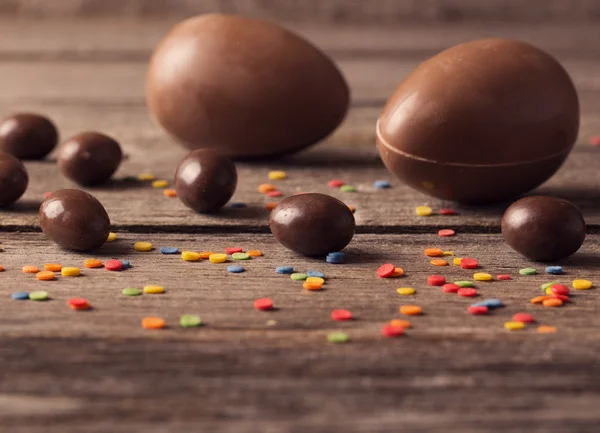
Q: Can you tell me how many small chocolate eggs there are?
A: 7